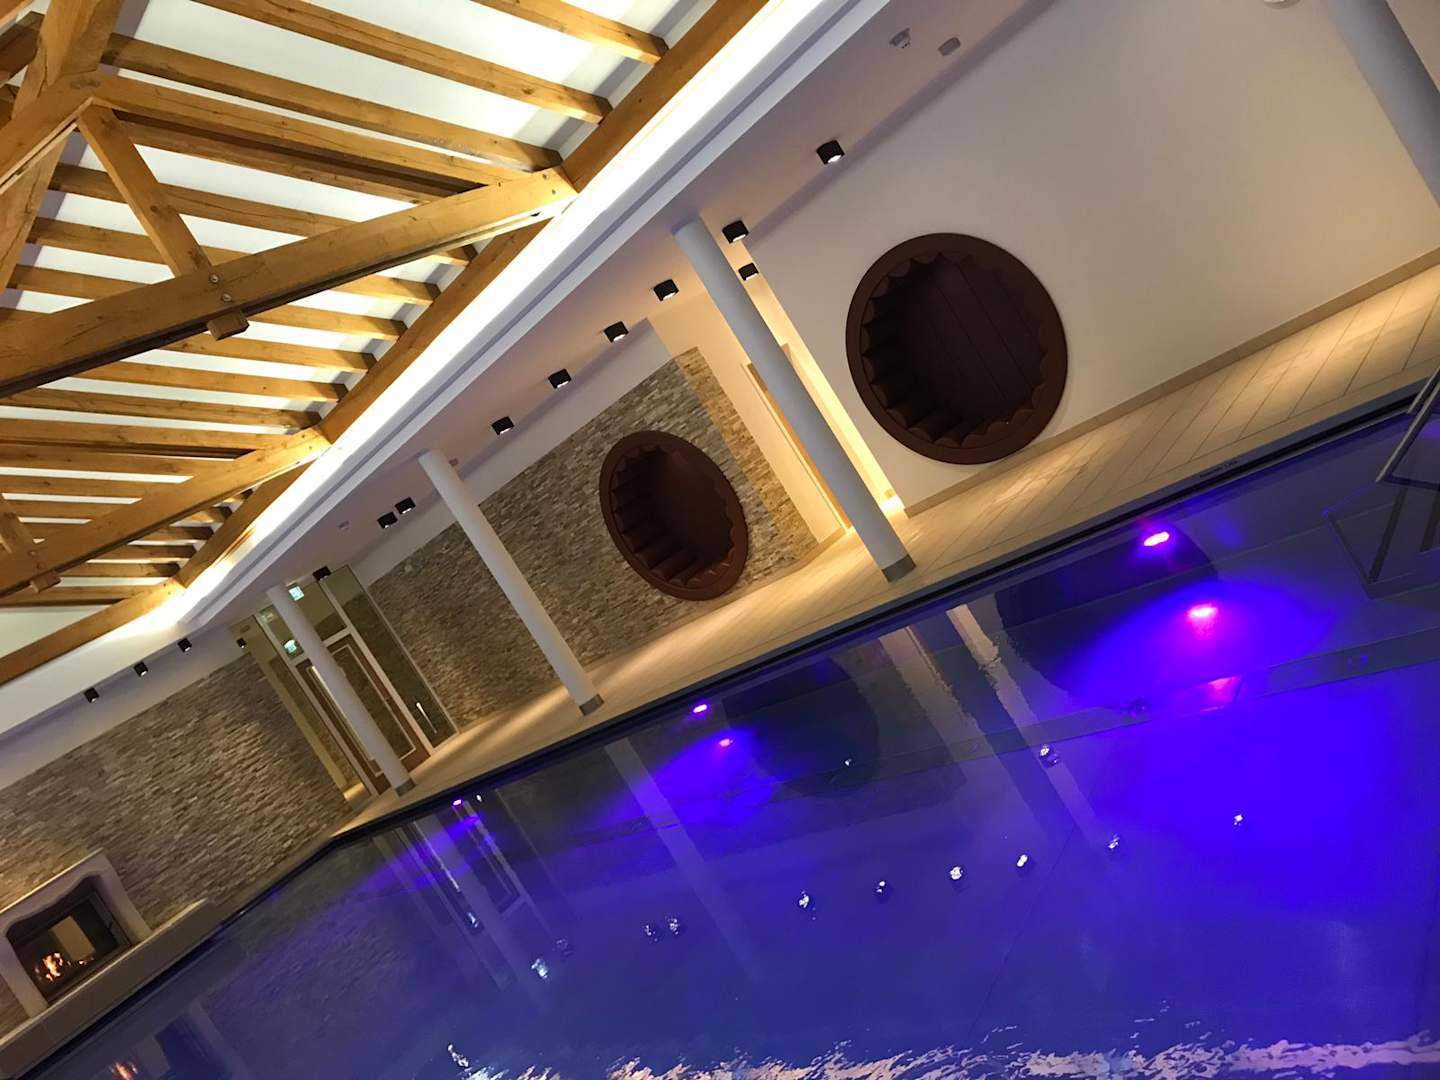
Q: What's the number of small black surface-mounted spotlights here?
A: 14